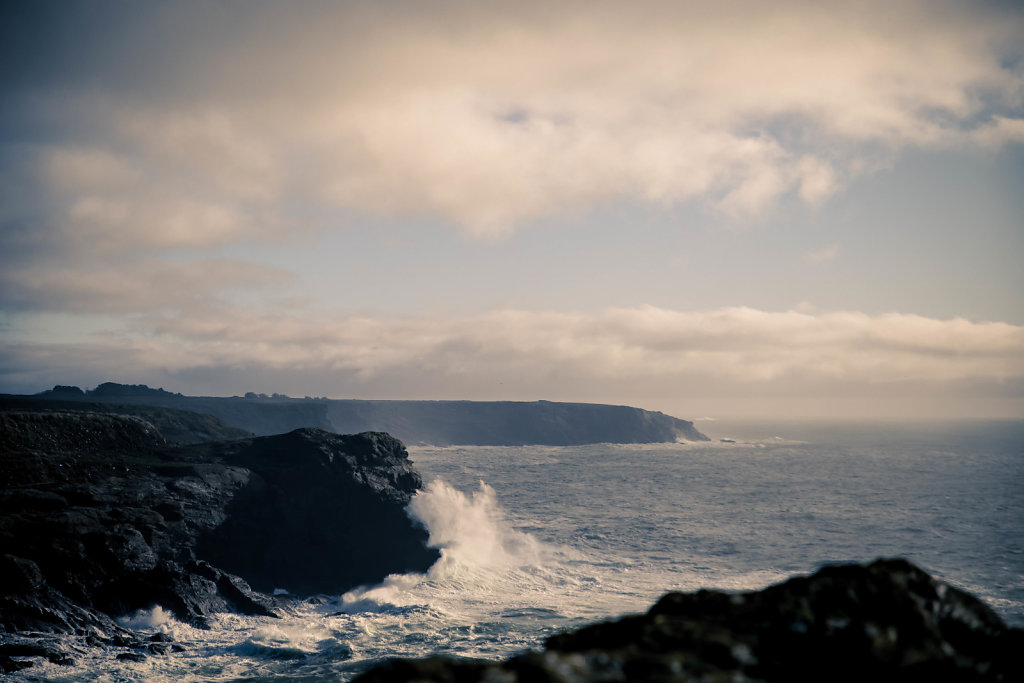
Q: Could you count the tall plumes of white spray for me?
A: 1